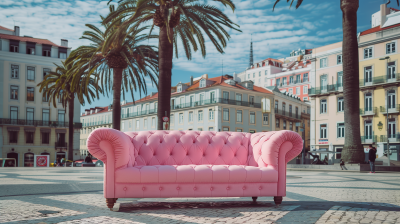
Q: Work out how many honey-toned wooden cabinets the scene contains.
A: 0